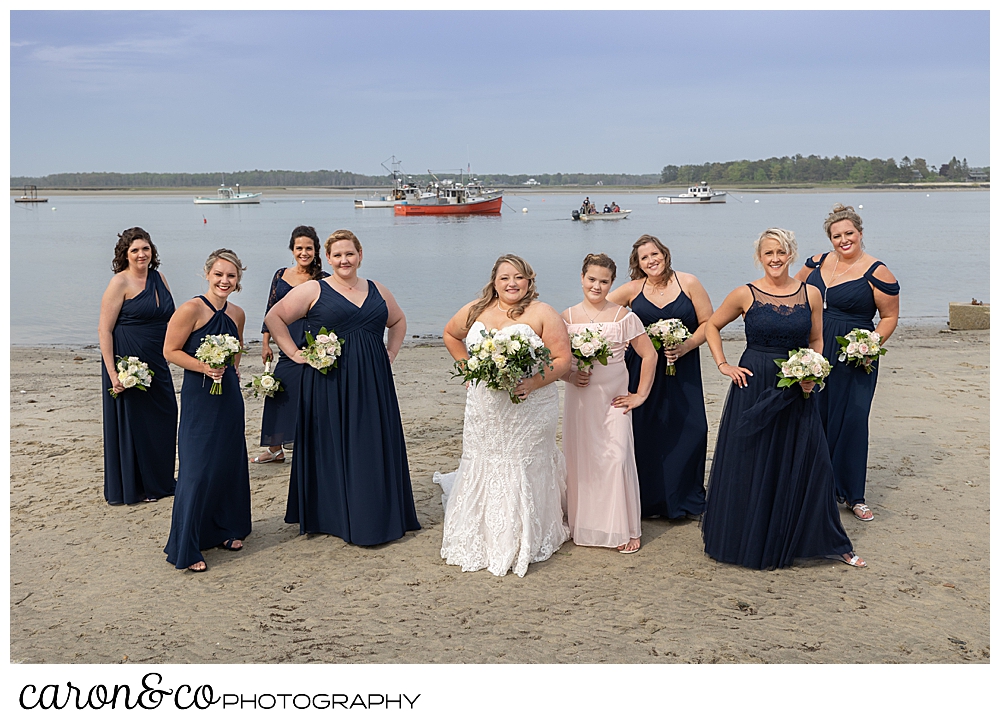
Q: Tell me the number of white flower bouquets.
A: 9